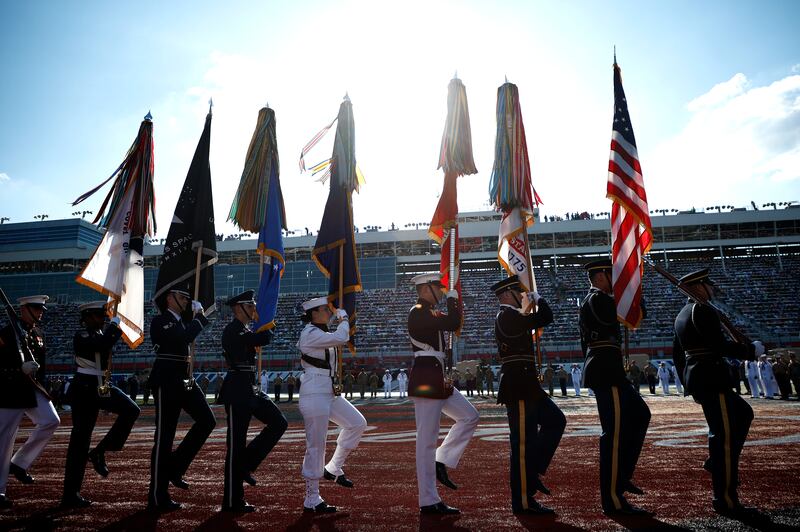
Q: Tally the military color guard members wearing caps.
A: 9